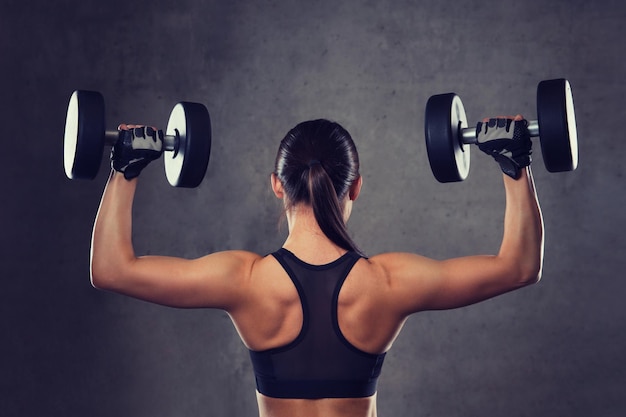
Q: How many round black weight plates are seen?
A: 4